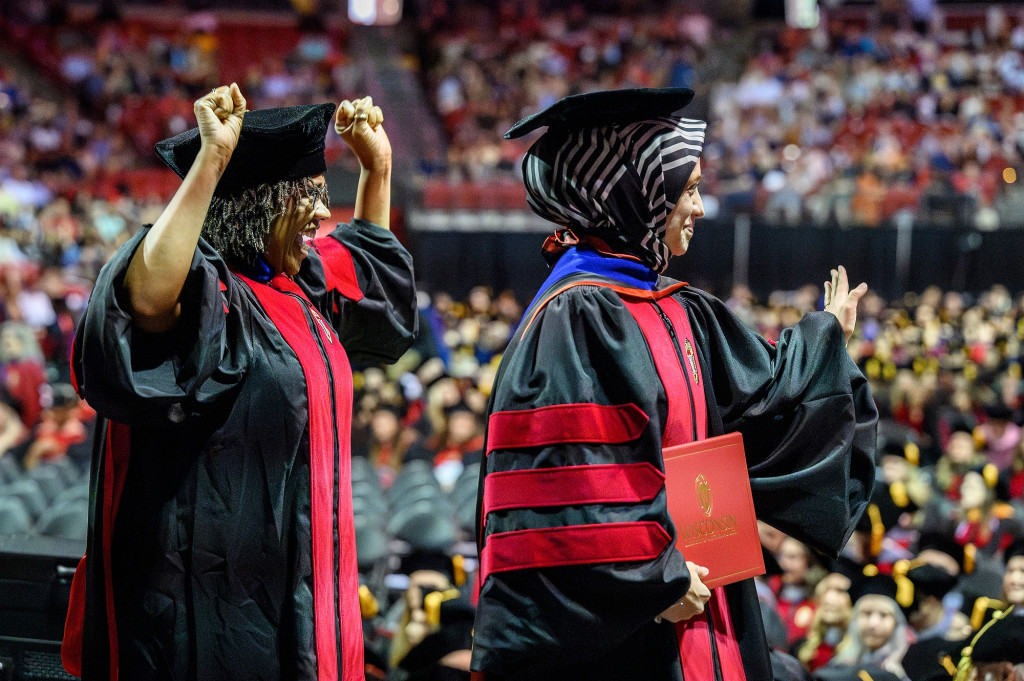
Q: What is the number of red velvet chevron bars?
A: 3